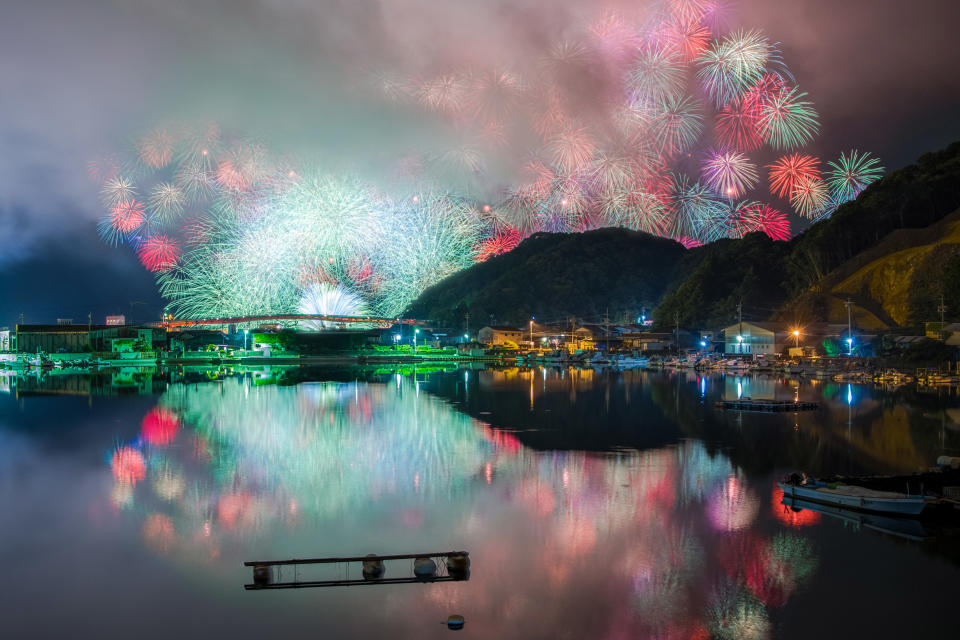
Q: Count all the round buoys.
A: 5